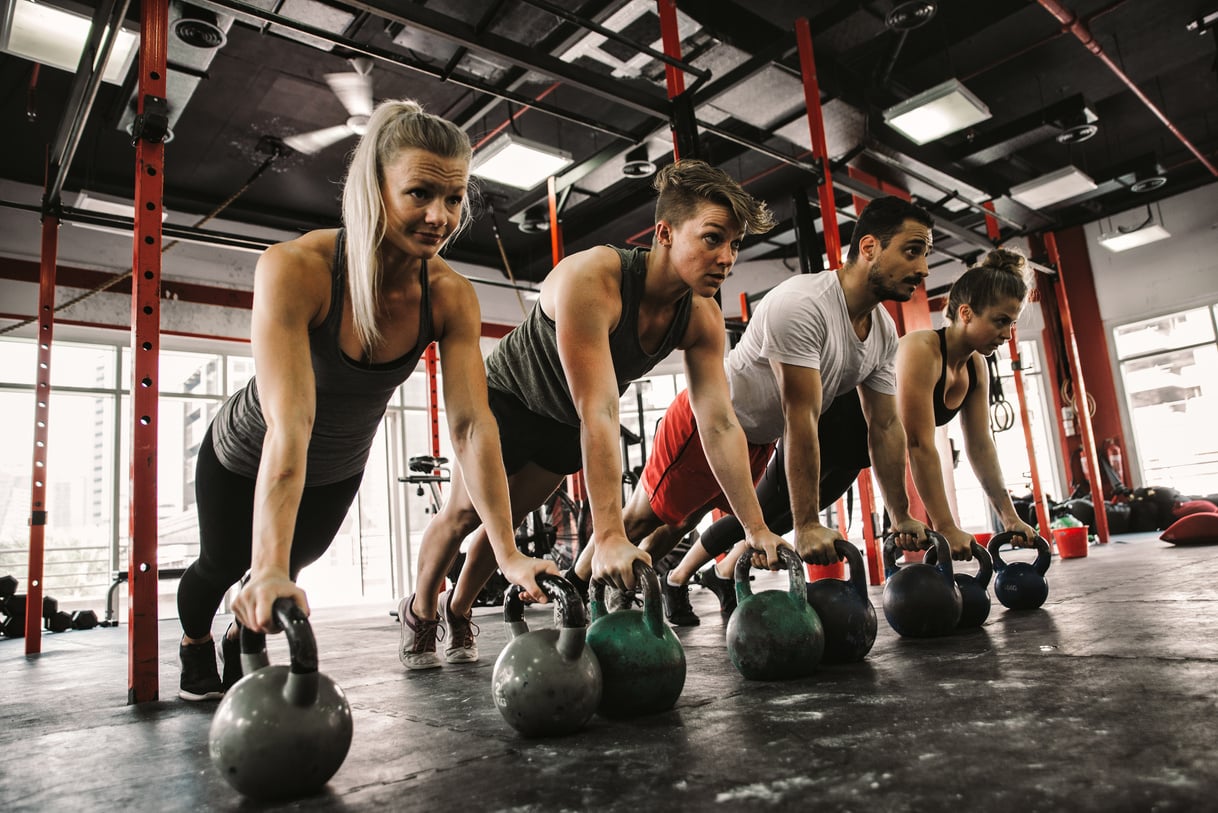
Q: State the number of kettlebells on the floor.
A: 8